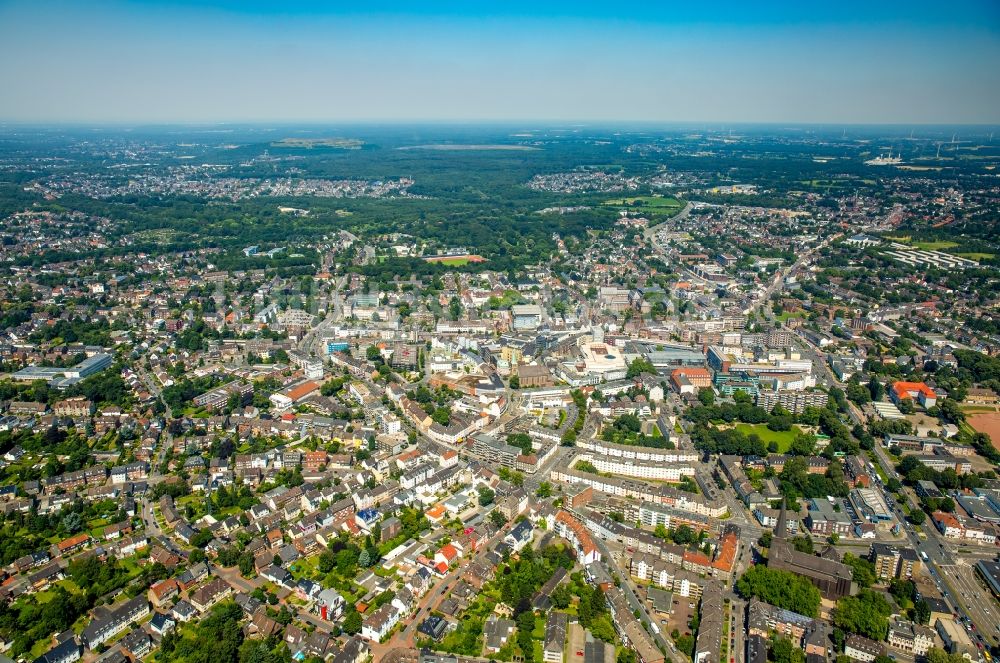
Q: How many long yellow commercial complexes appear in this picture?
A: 0